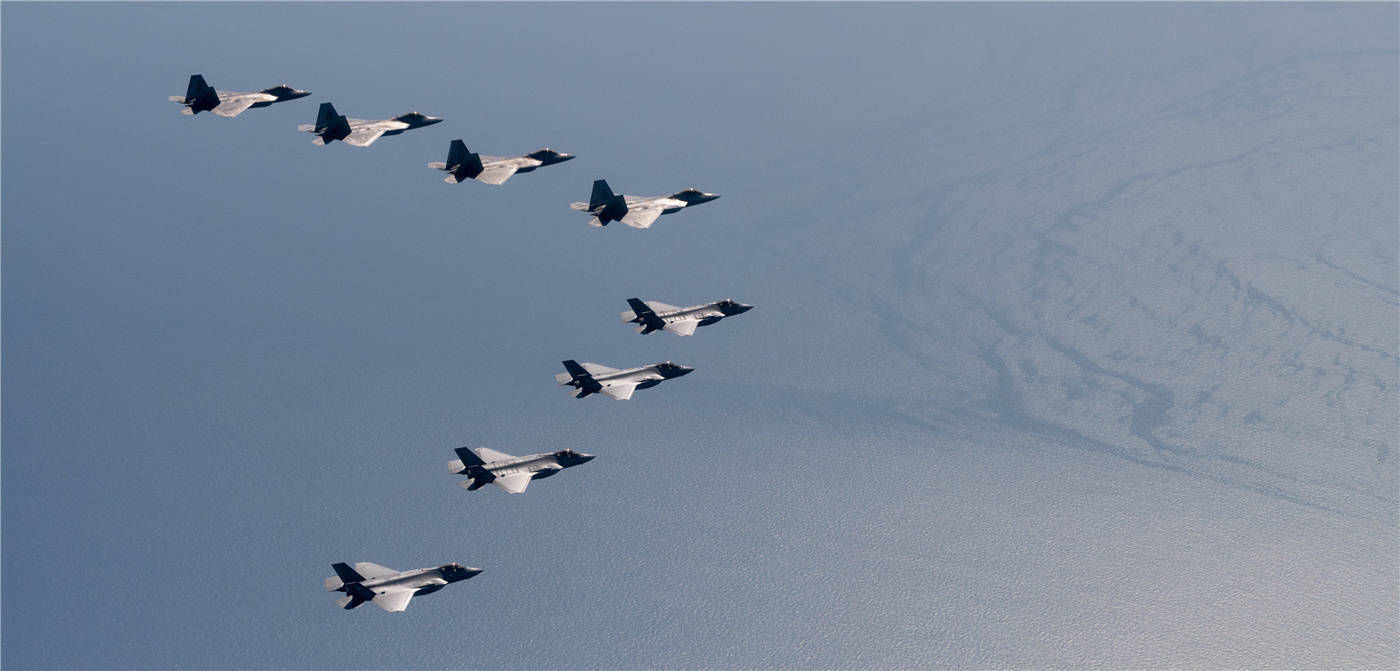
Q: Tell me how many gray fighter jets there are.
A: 8